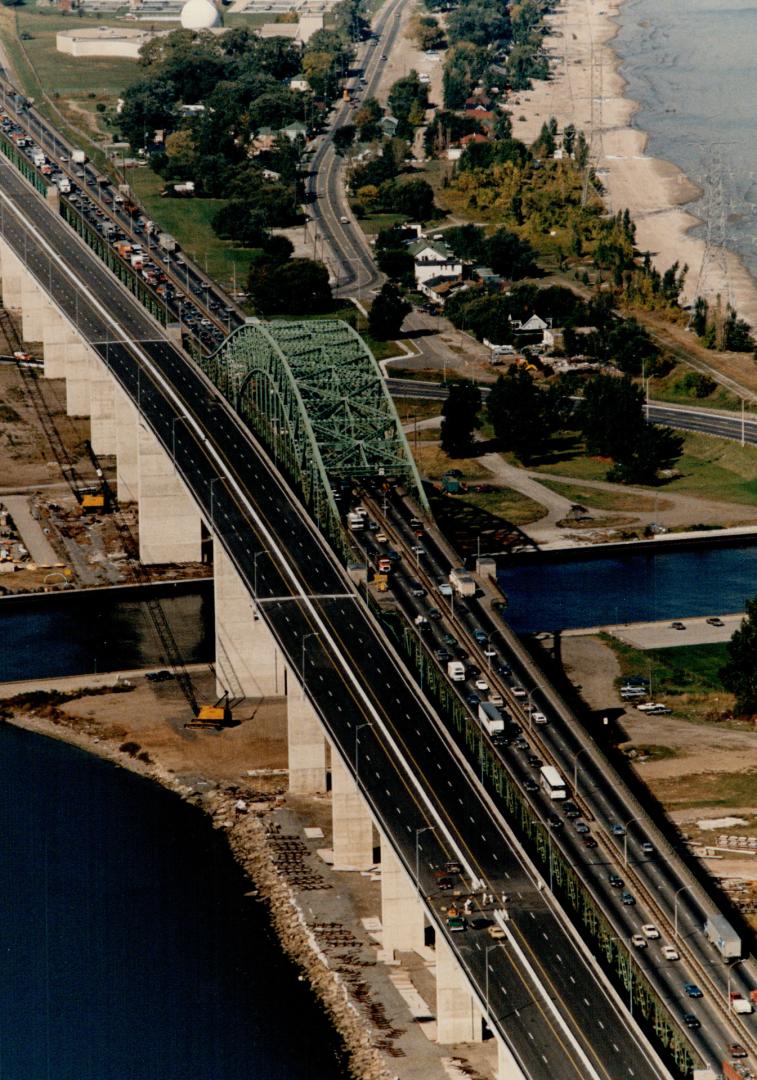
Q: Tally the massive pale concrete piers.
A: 13